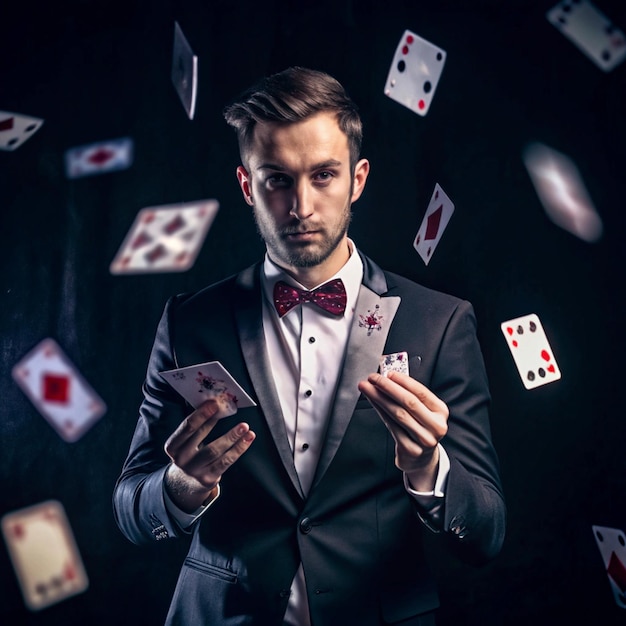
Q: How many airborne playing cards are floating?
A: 12